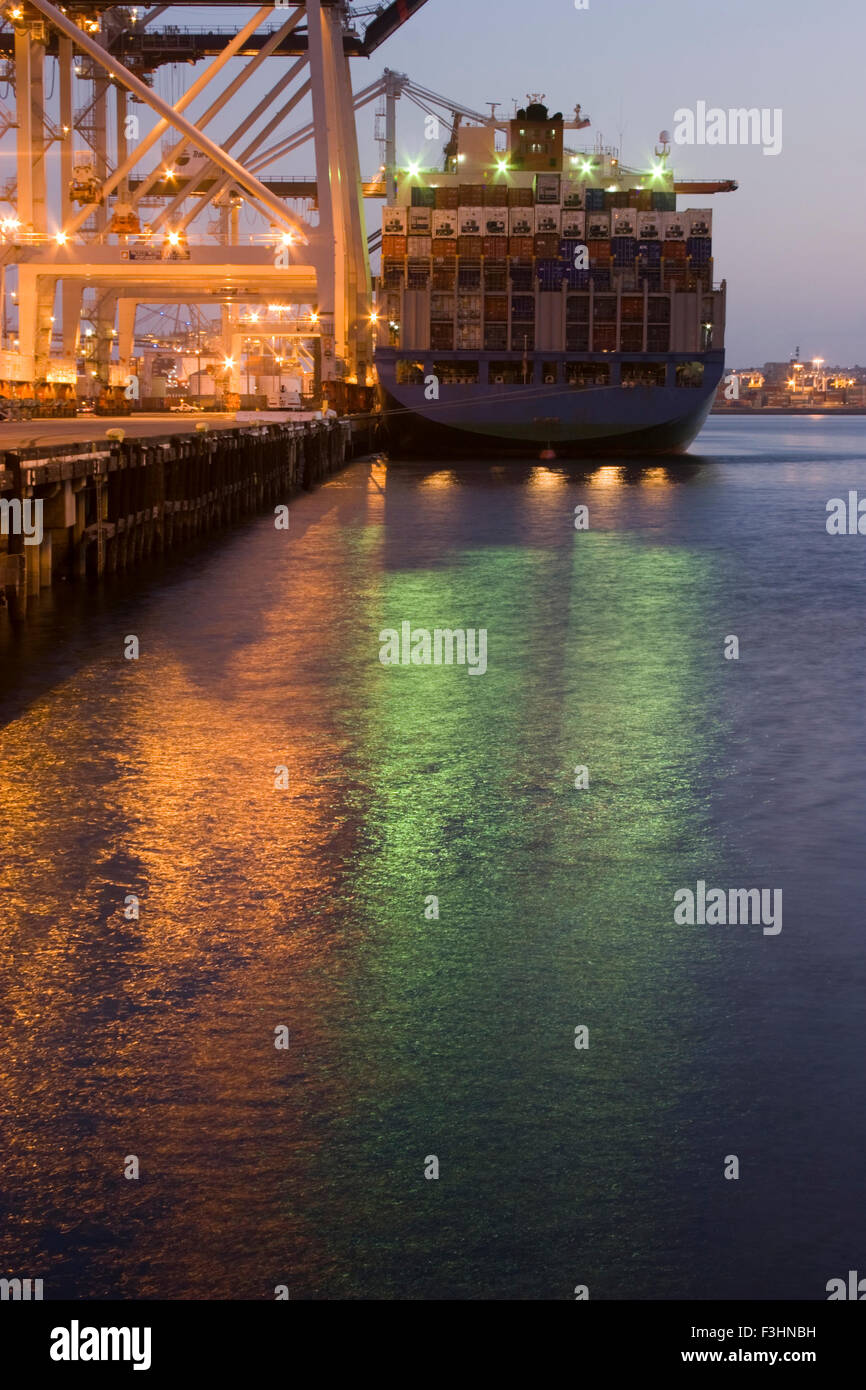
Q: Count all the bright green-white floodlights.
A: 4